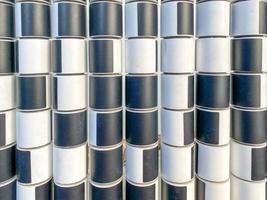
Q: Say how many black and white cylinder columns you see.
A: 8